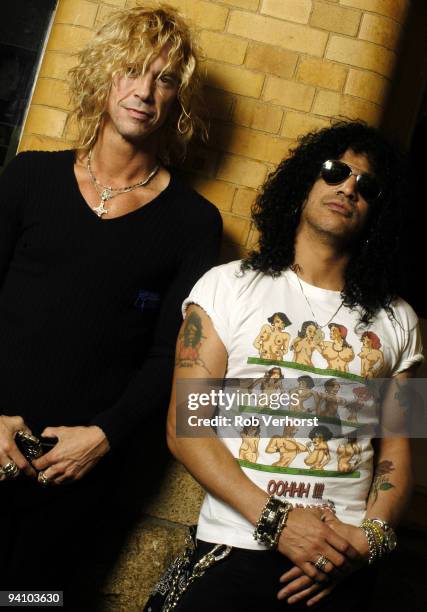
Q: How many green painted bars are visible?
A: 3